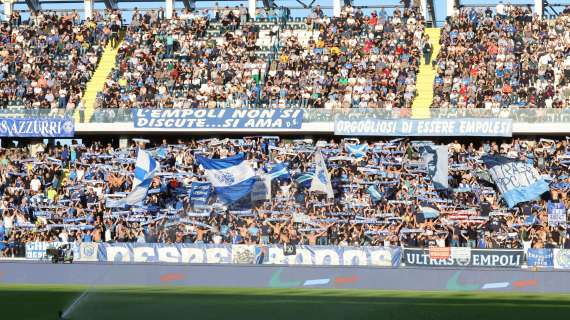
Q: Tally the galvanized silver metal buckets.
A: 0